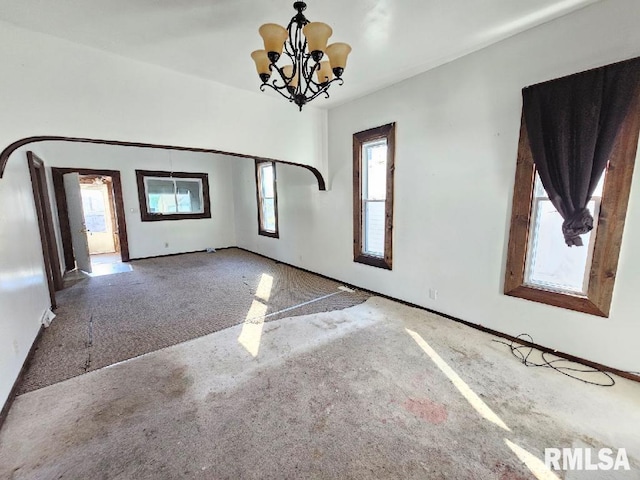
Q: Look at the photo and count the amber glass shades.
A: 6